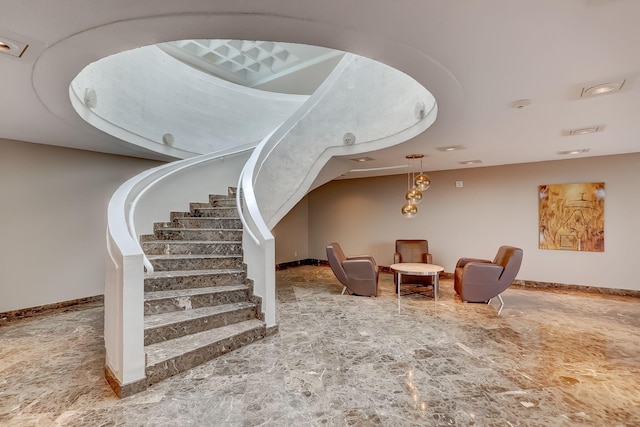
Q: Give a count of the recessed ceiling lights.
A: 7